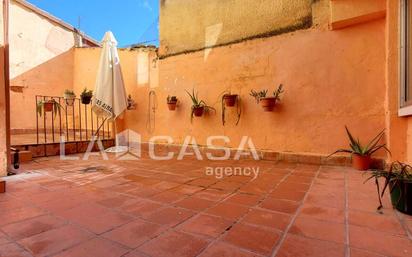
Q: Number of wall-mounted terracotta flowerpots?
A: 4